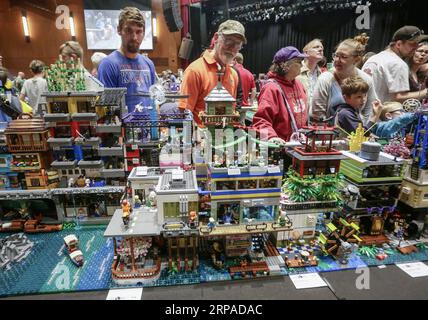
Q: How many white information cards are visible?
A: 3